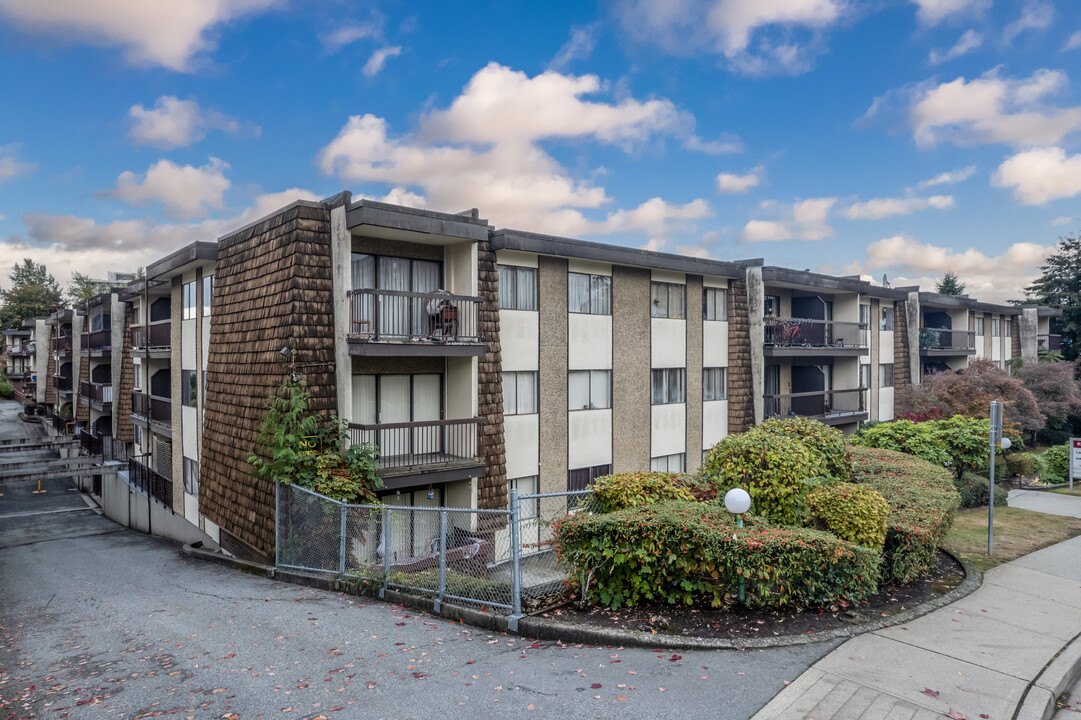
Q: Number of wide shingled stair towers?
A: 1